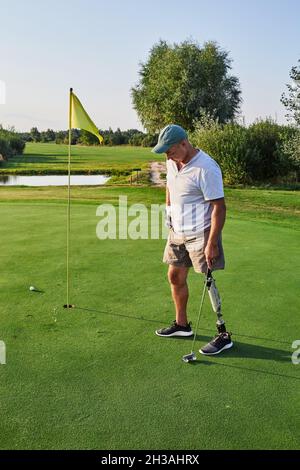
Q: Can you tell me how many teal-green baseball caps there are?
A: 1